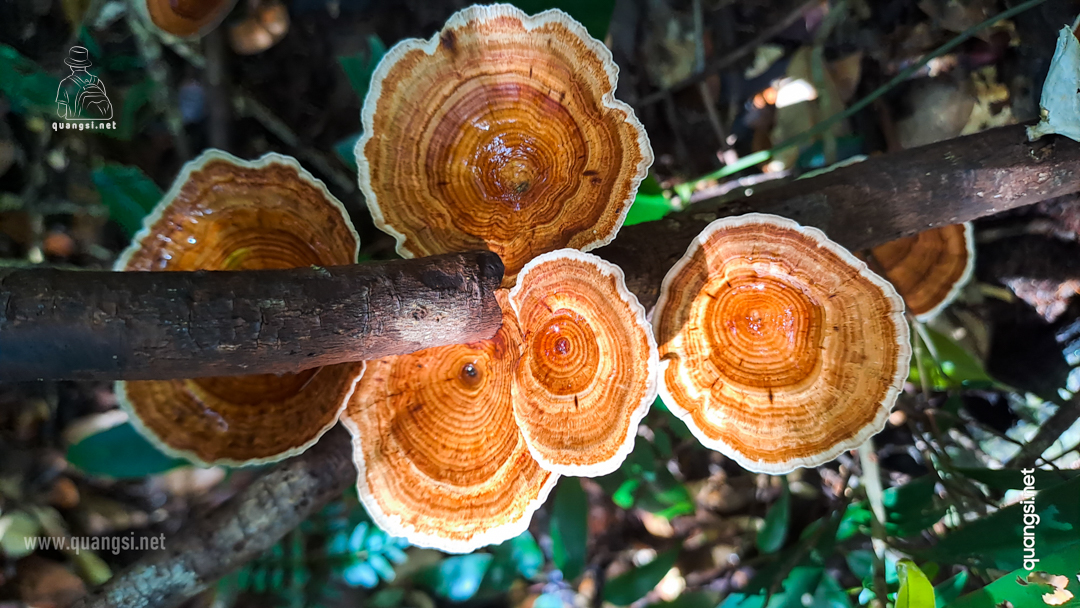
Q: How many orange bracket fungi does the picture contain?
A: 7